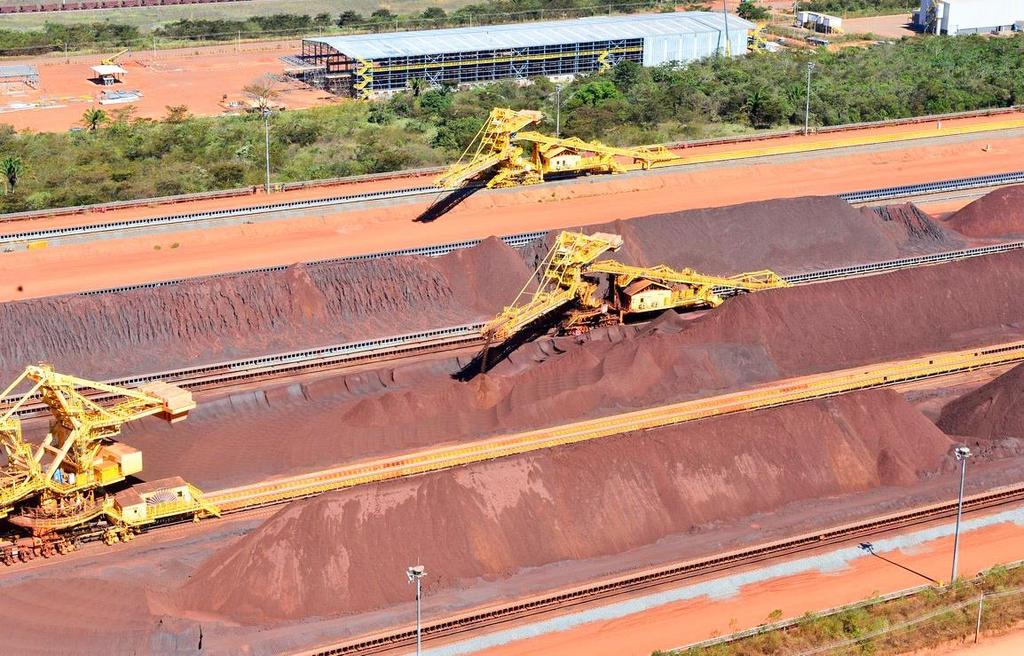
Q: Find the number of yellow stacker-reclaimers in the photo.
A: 3